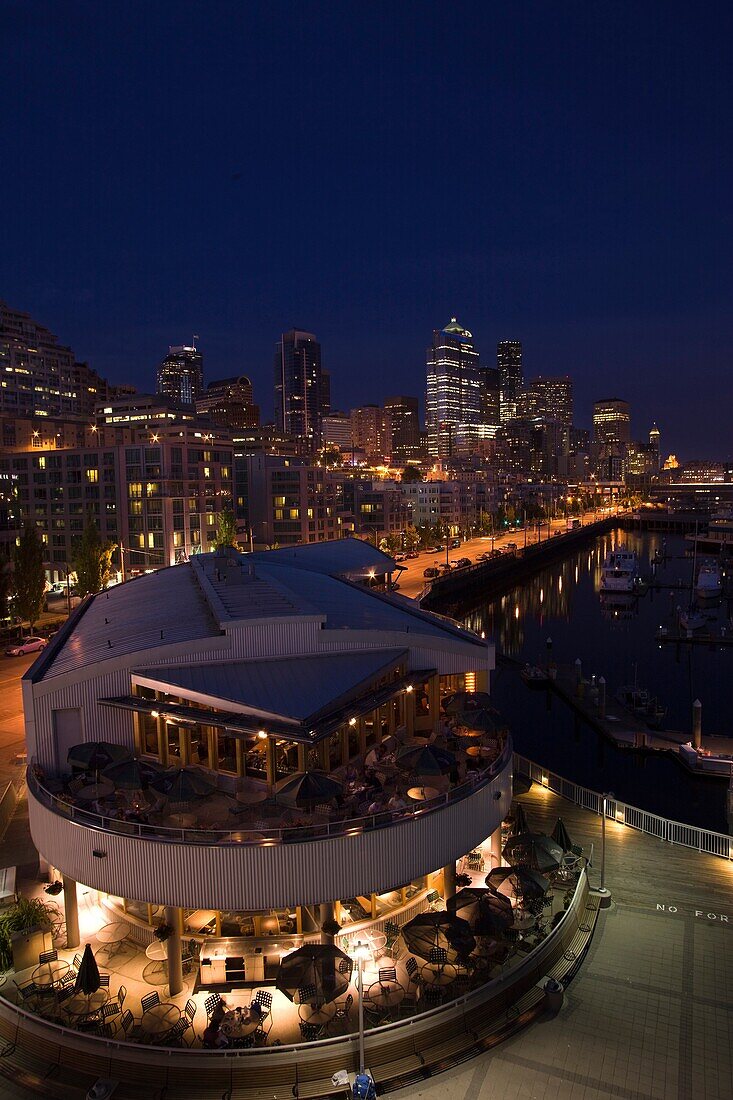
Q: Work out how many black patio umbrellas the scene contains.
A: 15